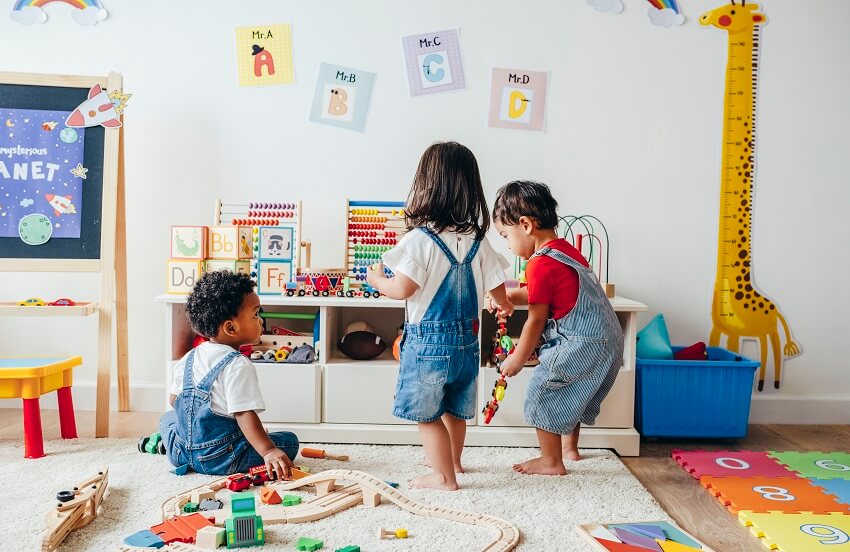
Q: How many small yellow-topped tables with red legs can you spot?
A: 1